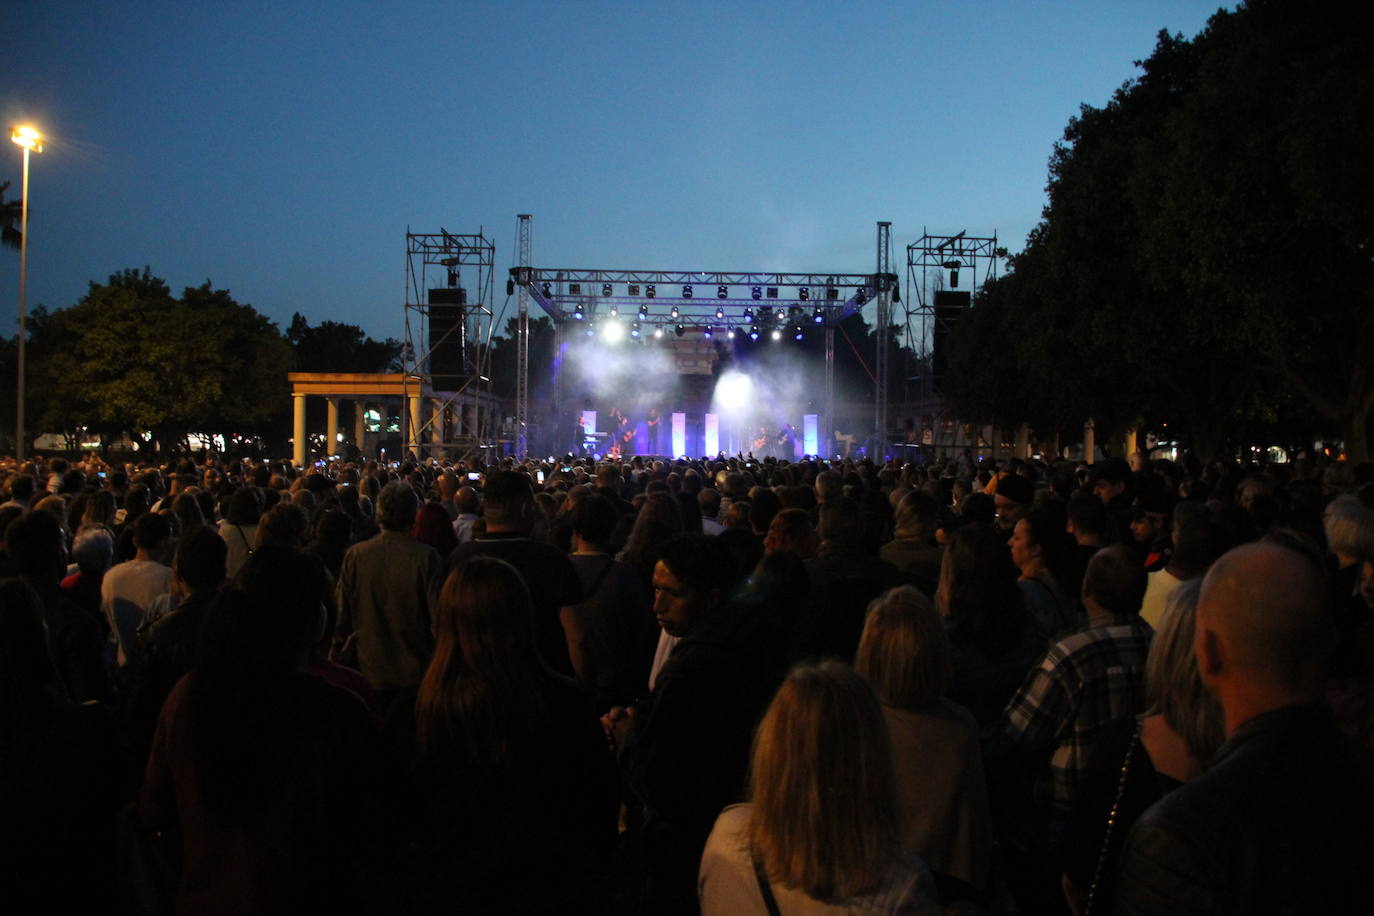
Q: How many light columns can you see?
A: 4